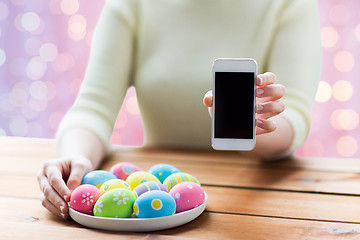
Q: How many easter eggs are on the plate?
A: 11